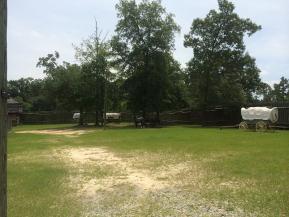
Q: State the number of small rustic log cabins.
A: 1